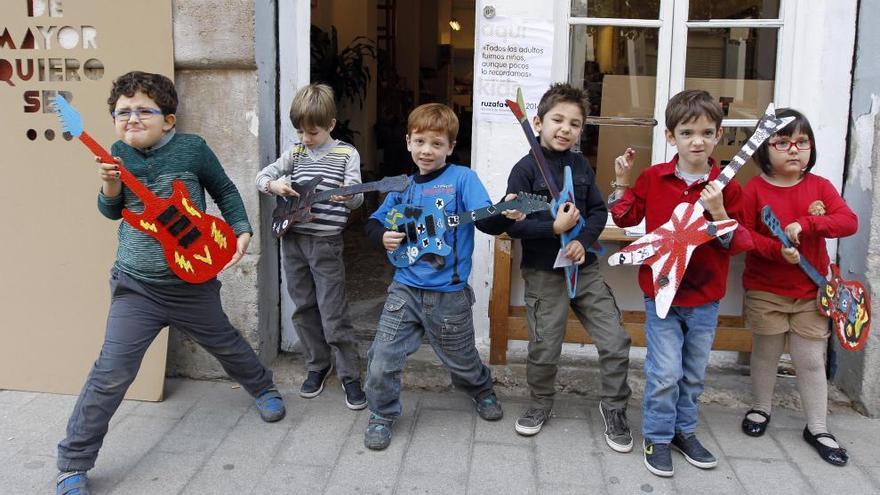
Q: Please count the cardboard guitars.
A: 6